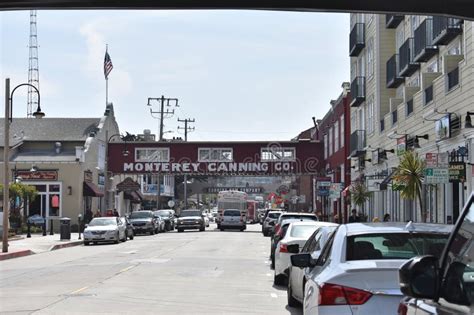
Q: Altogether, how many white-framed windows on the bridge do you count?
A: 3